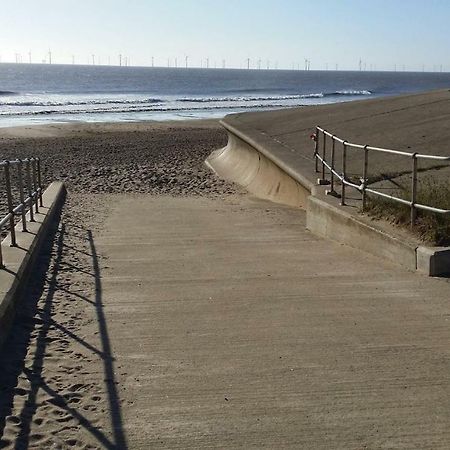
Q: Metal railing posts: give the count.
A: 12